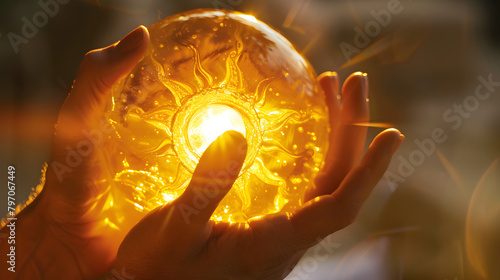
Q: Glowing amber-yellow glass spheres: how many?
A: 1